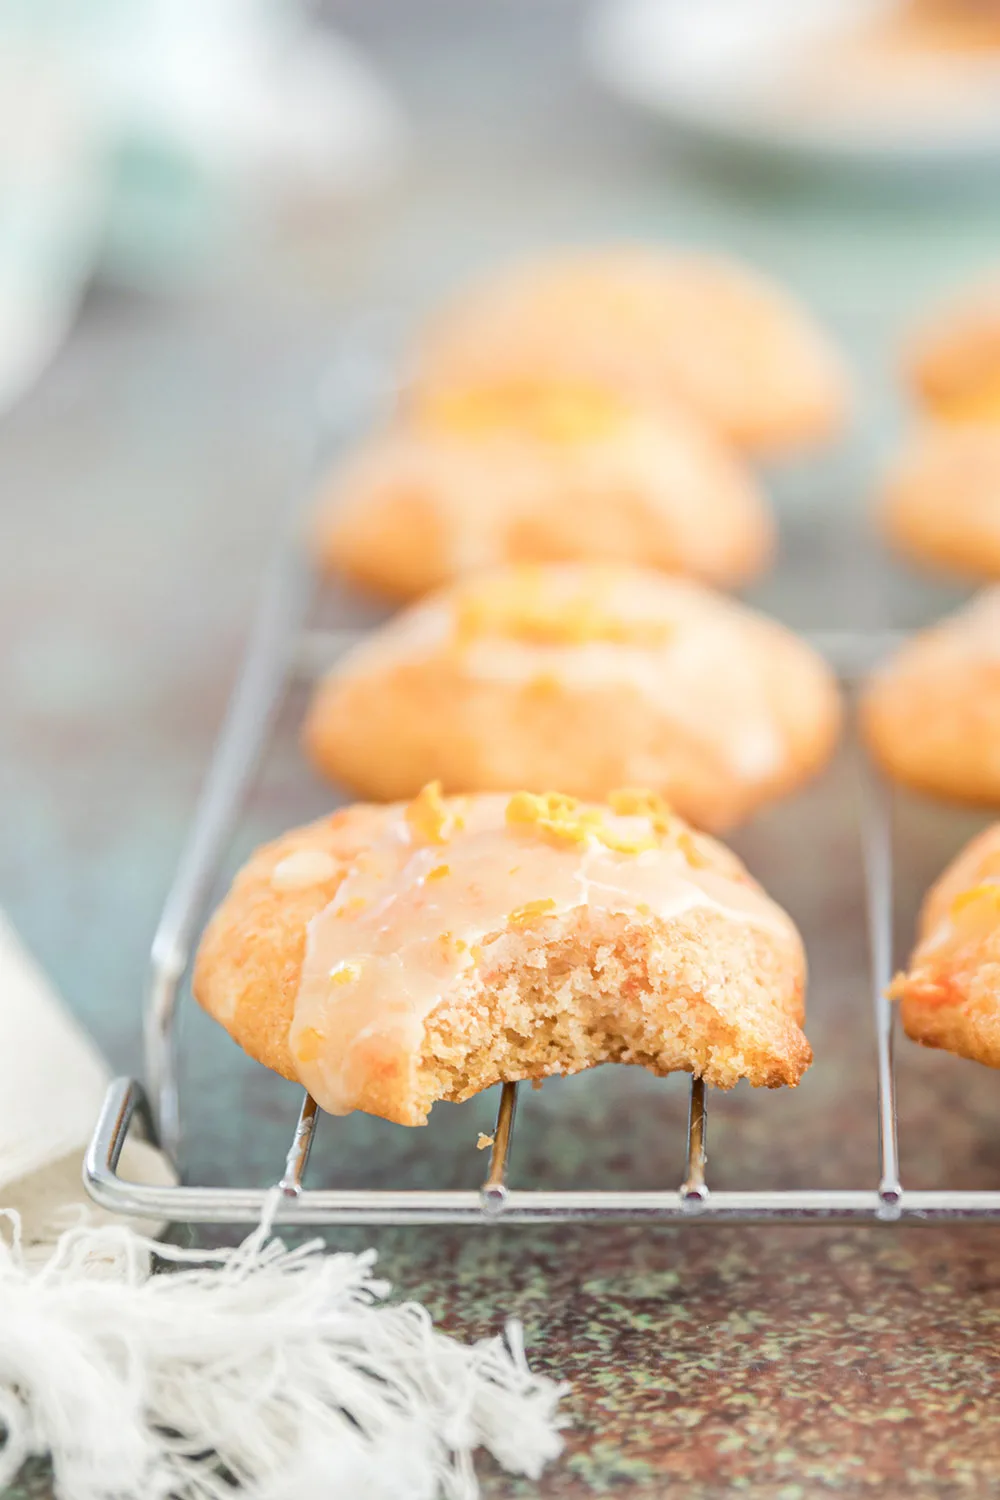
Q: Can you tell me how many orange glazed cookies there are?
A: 8